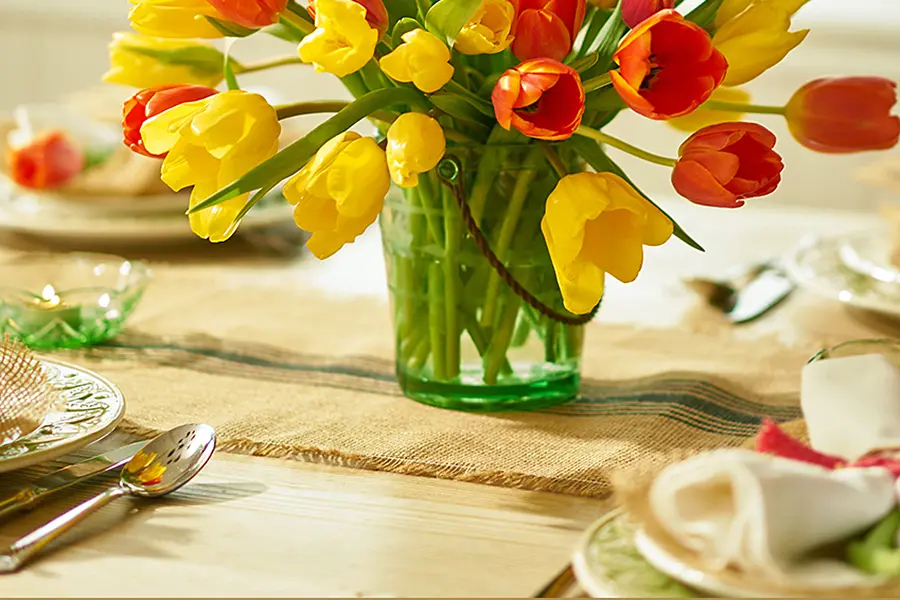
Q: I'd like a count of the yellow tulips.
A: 11